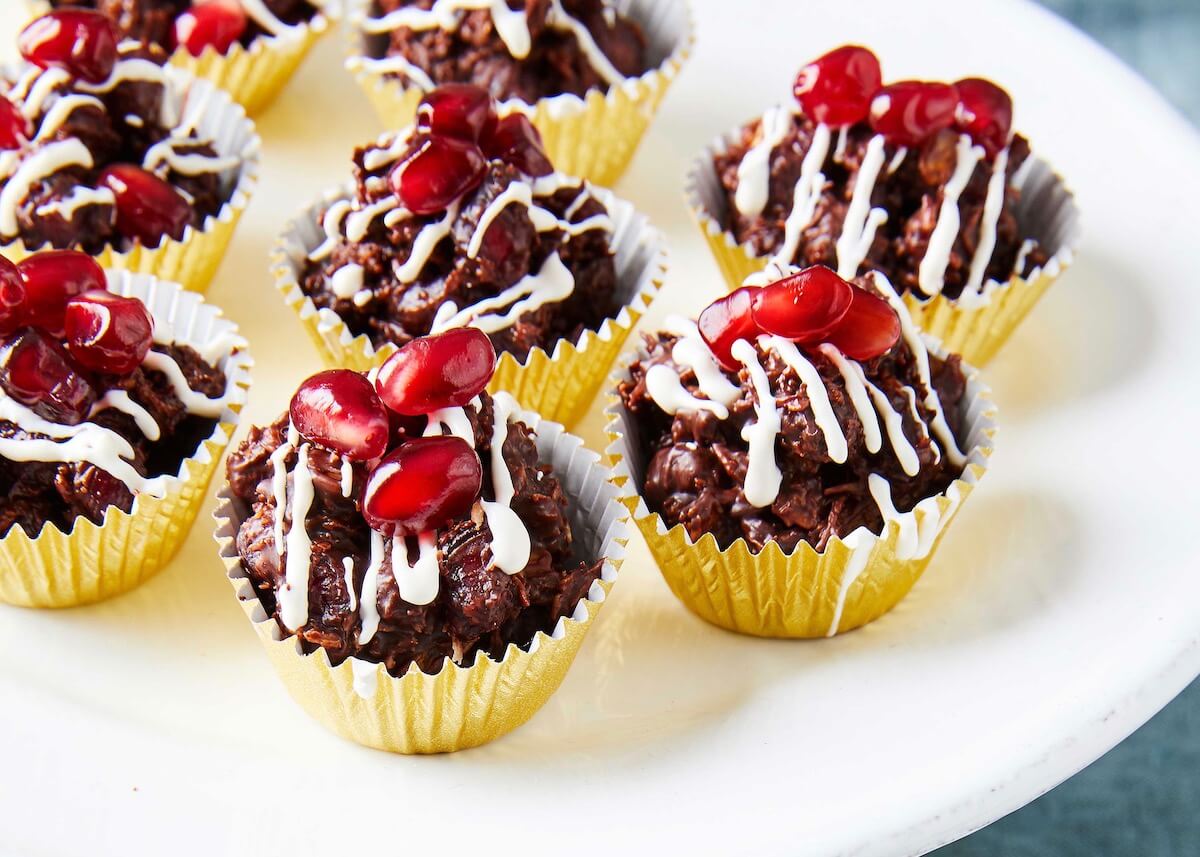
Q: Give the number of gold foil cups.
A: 8